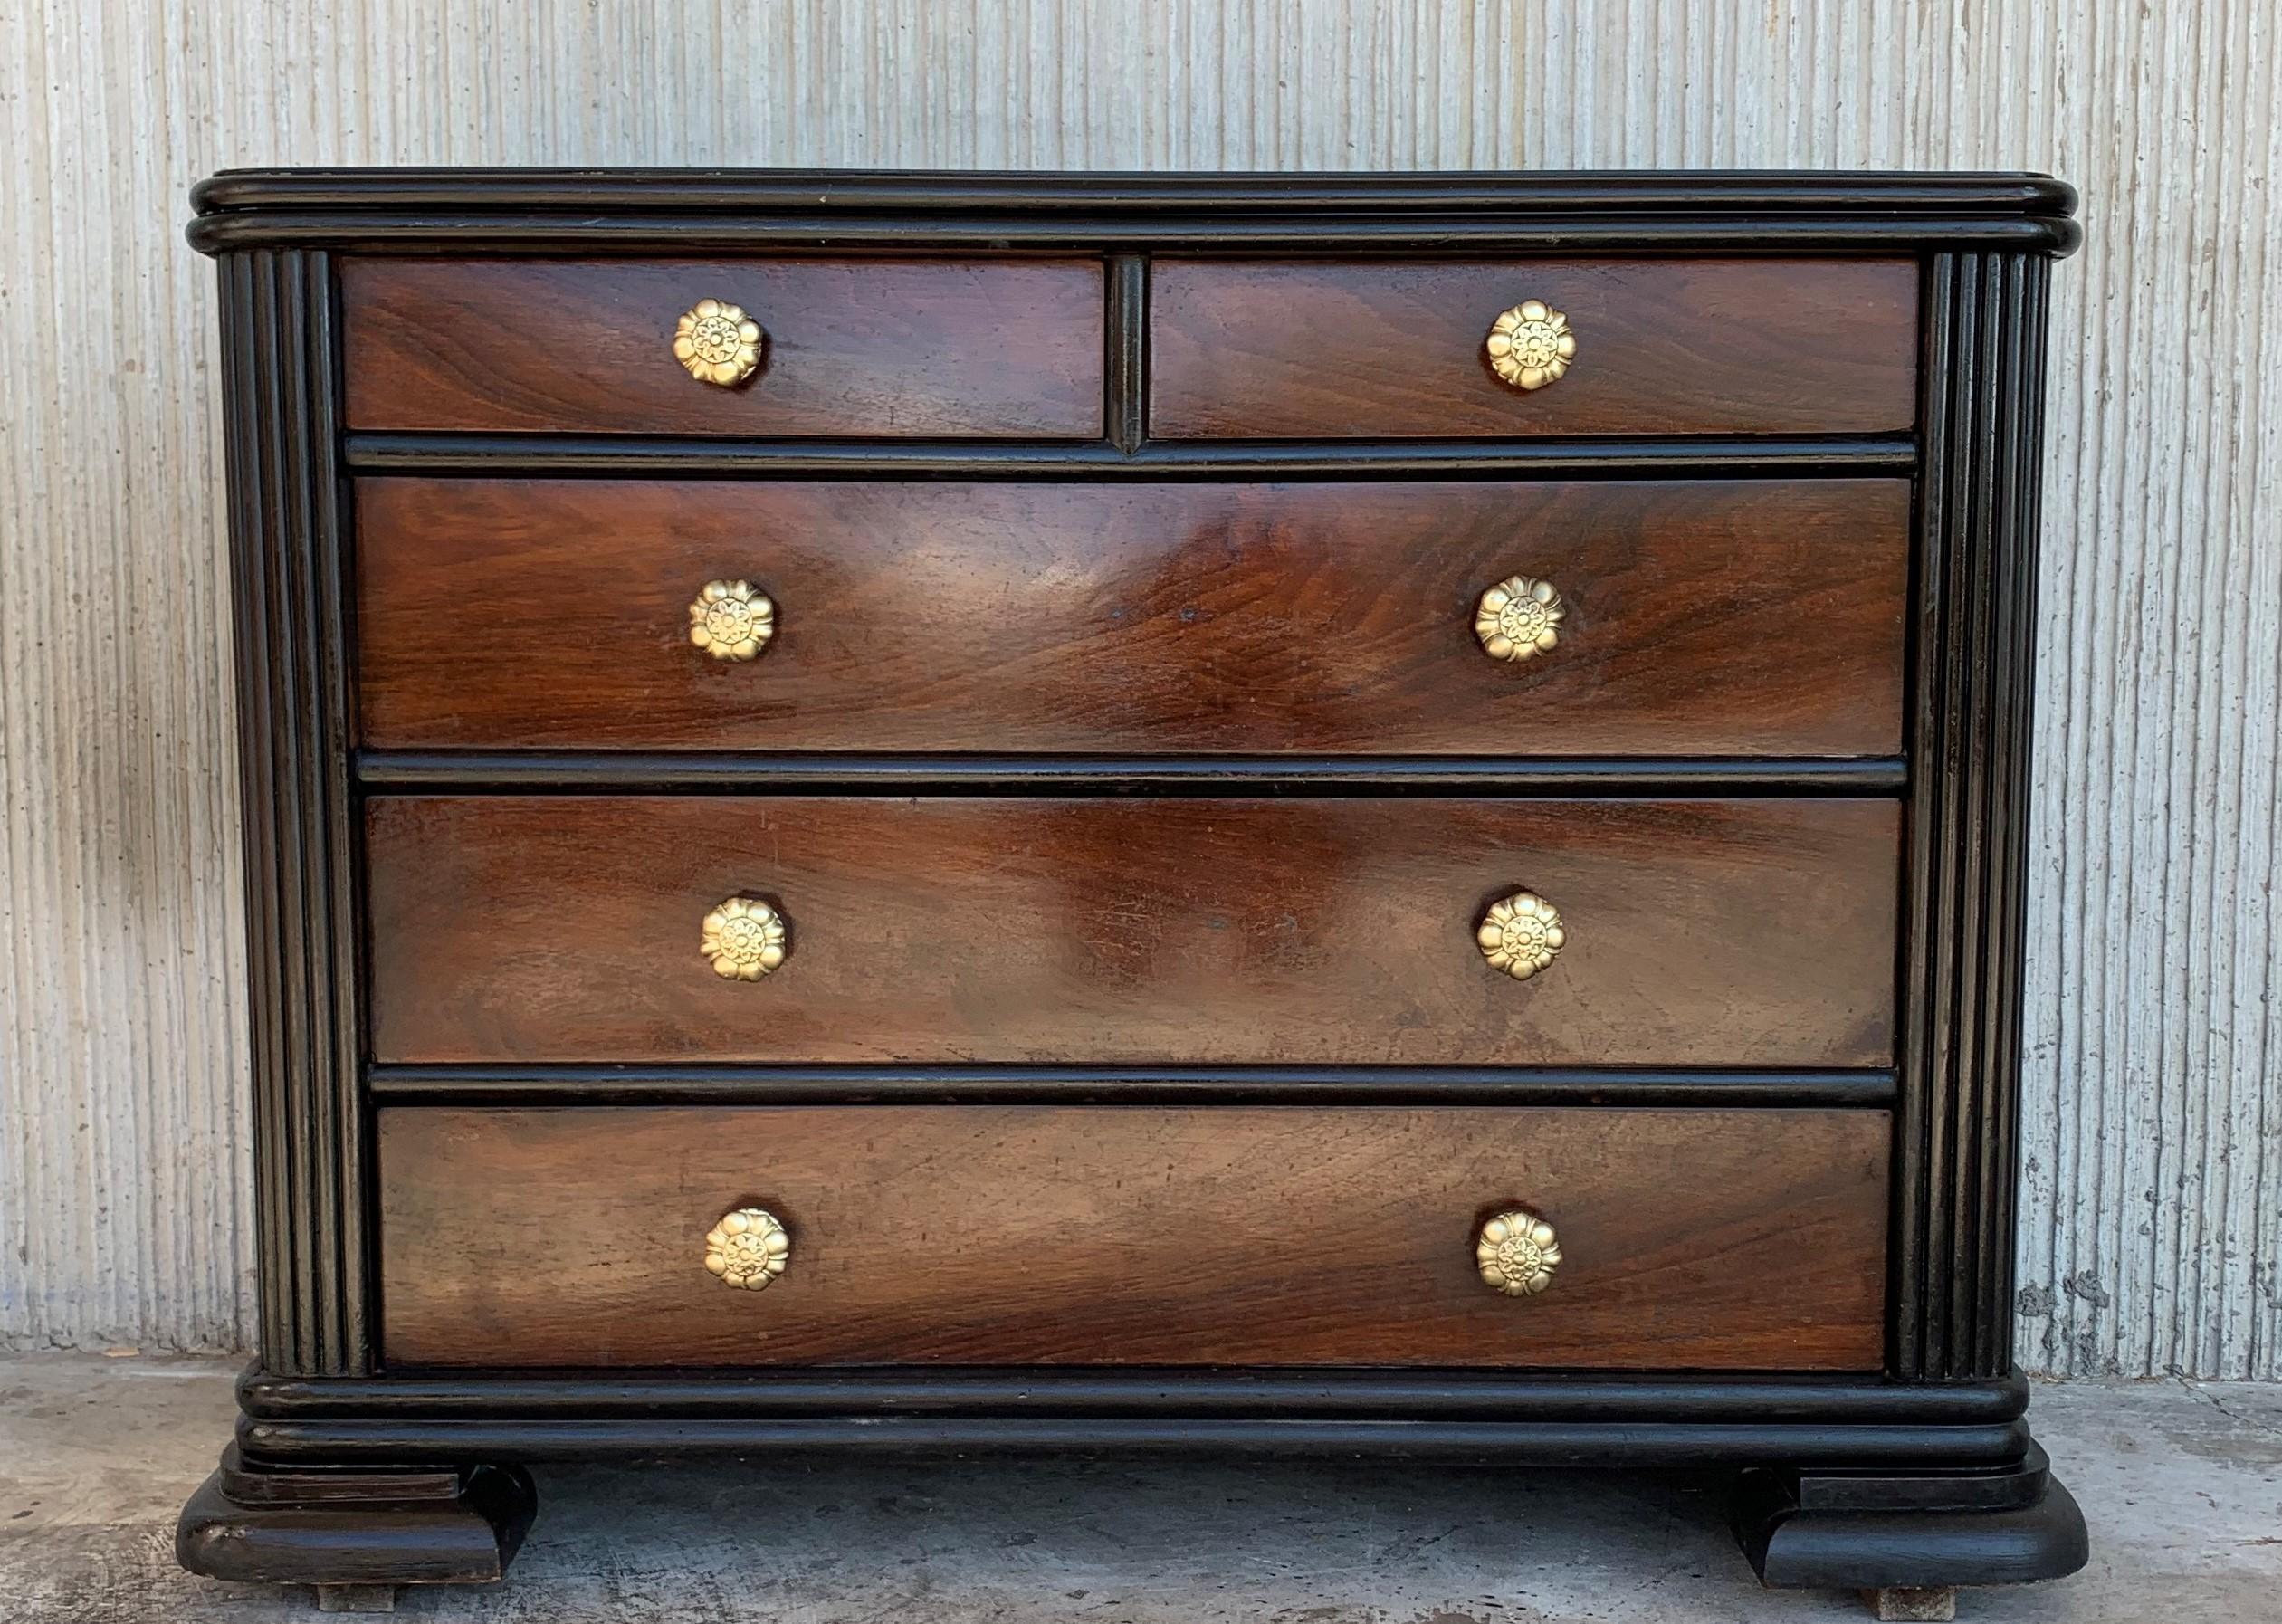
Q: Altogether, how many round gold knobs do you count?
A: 8